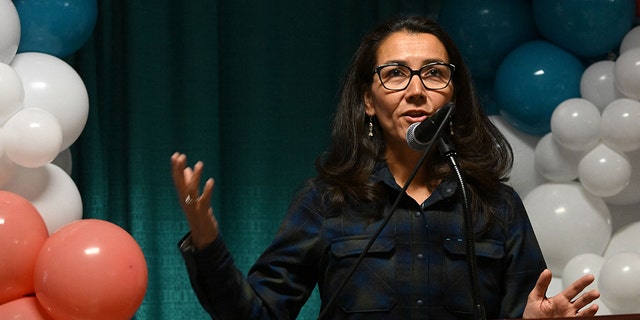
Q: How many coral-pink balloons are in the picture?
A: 3